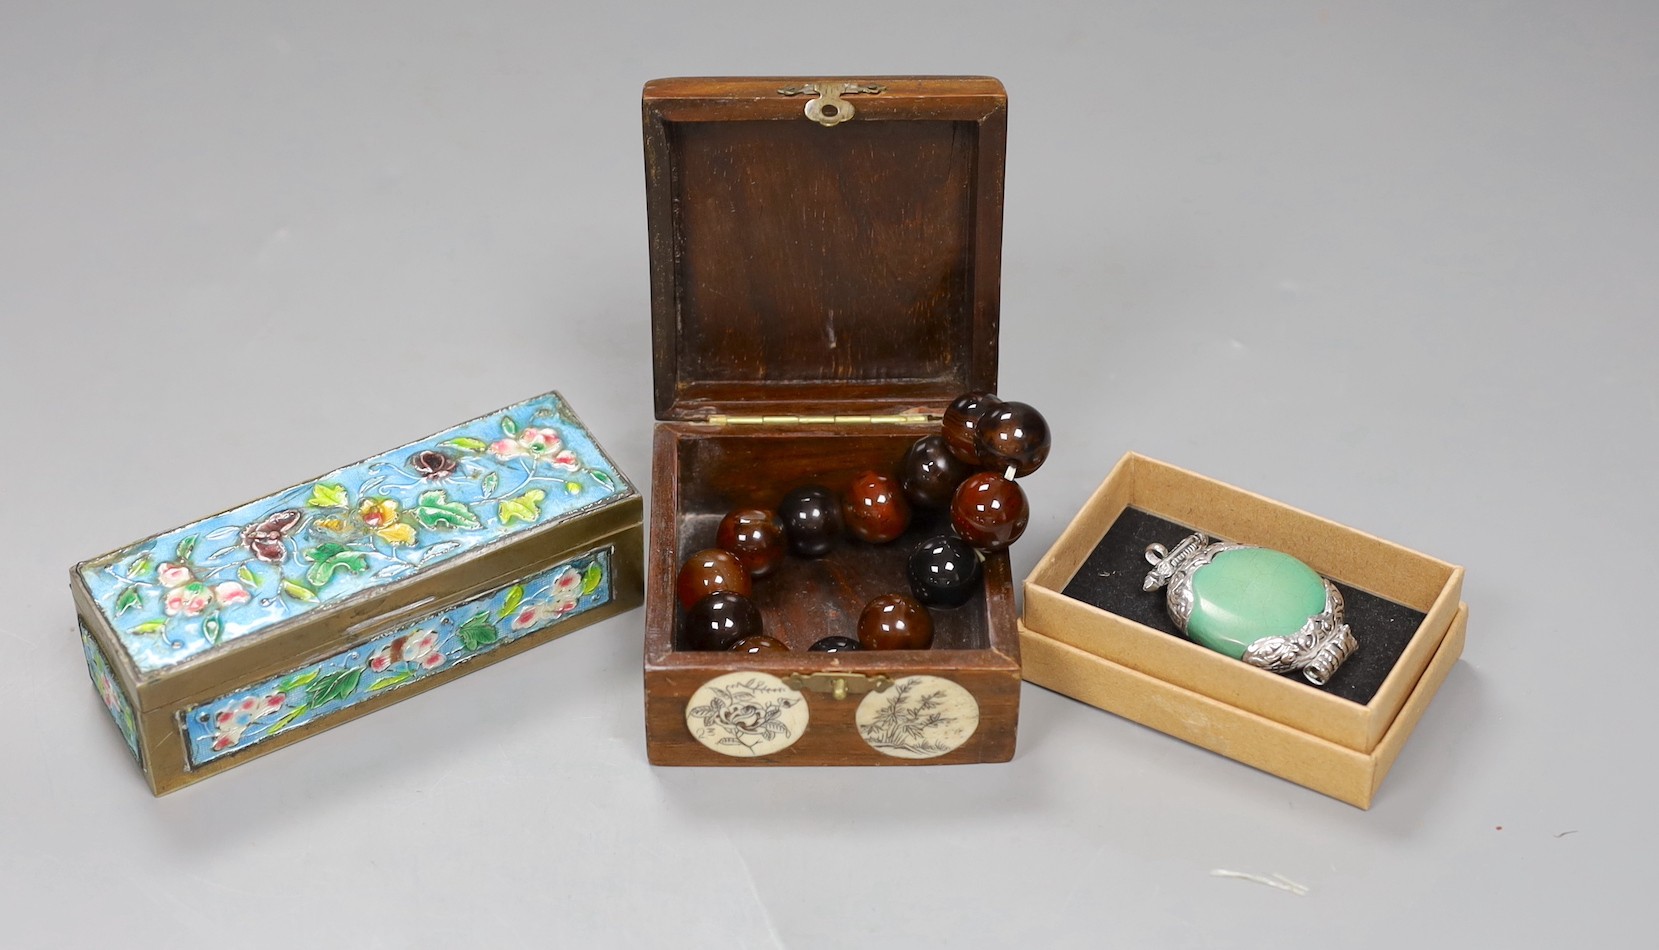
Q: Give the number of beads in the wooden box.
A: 13